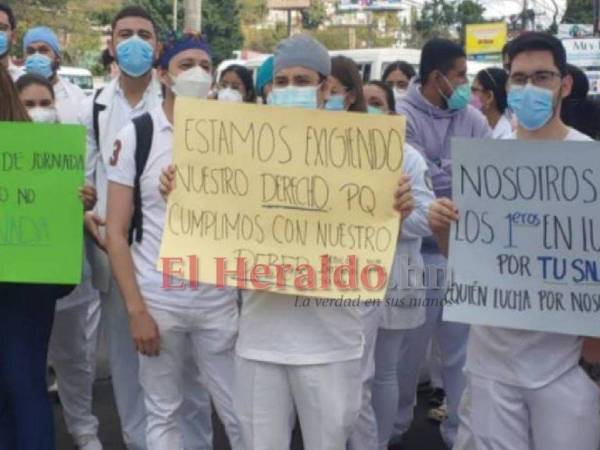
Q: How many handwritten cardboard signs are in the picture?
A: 3